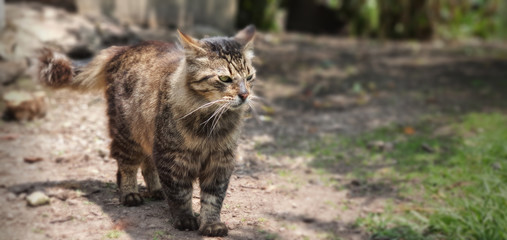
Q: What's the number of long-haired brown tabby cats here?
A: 1